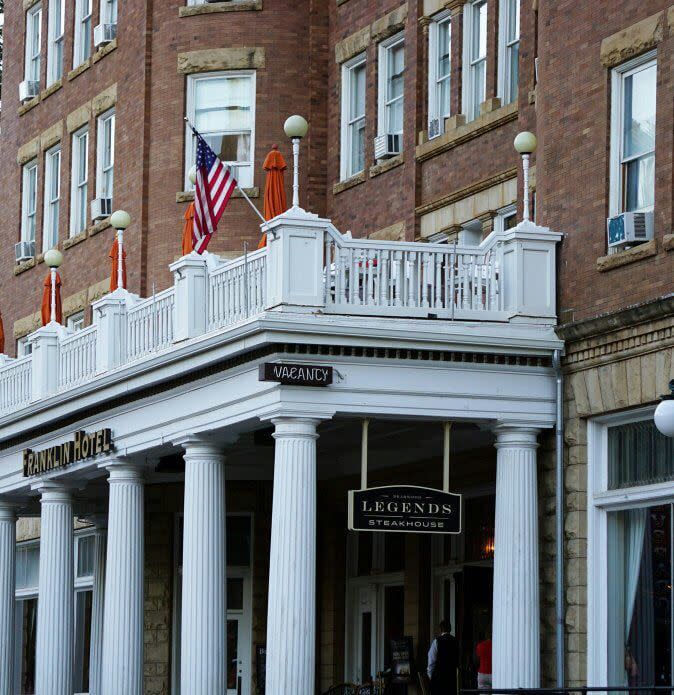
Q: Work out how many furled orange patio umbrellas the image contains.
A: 5